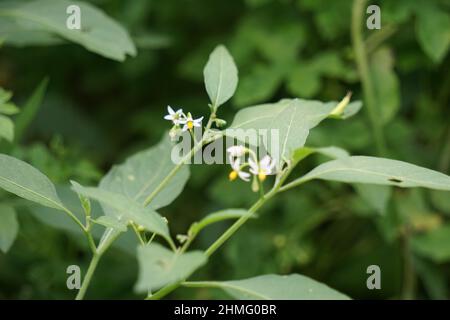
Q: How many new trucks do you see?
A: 0